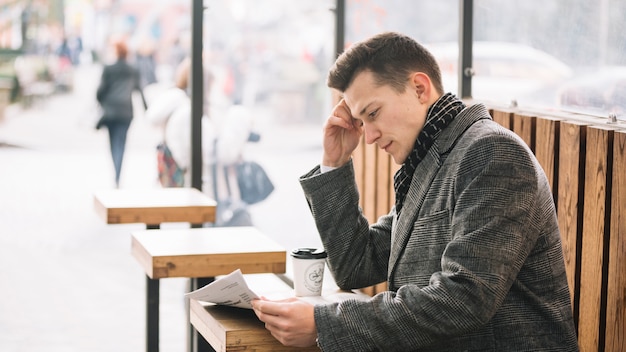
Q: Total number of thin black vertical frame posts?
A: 3